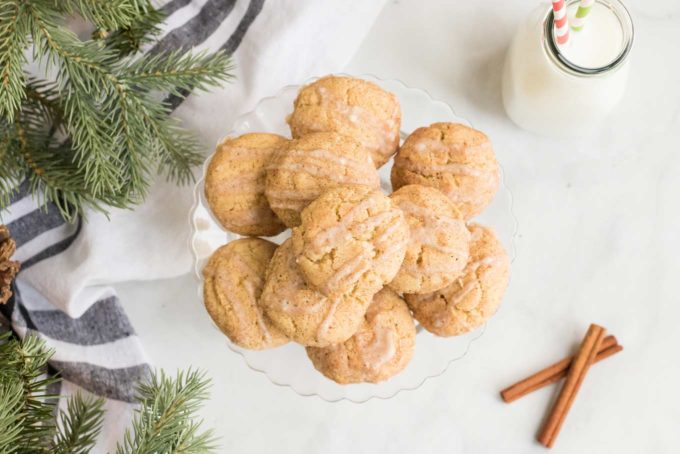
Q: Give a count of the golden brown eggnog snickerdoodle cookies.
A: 10